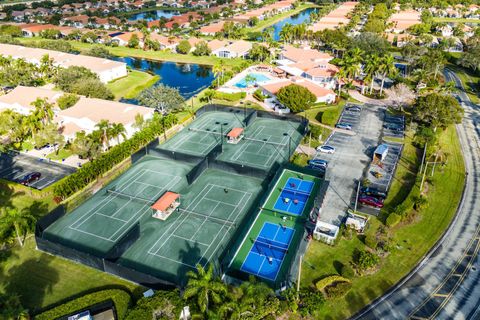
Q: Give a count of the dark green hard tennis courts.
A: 4